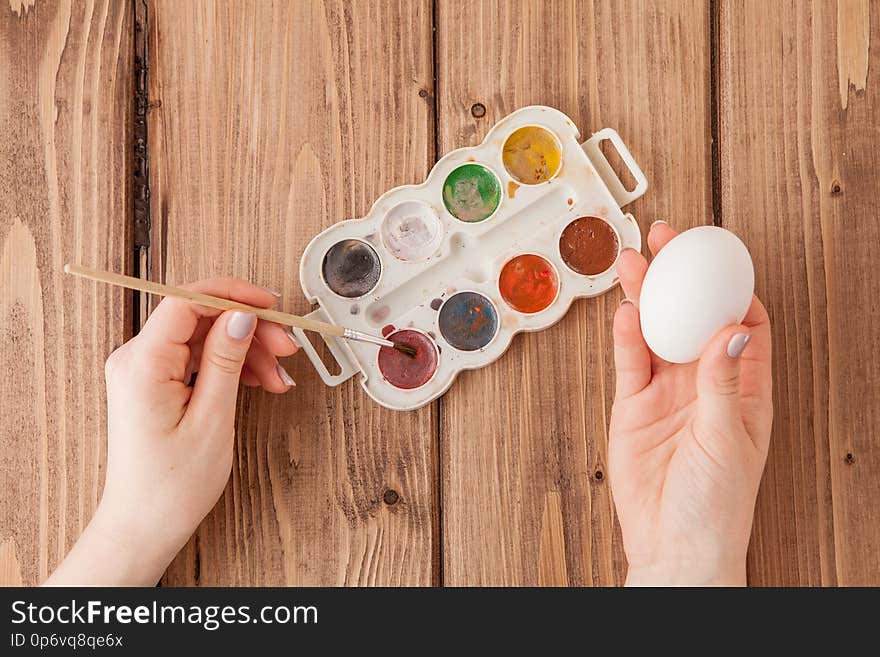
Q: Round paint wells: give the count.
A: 8